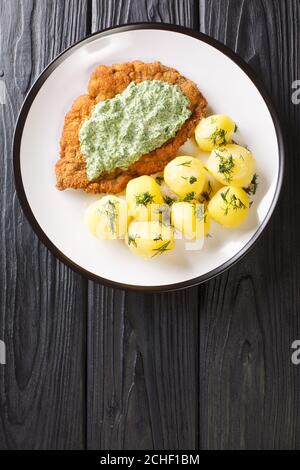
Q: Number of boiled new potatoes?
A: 8